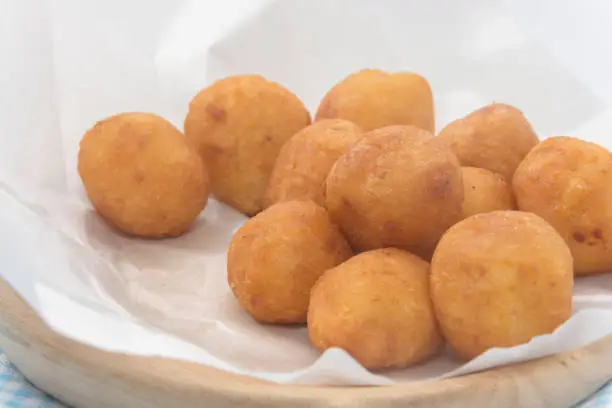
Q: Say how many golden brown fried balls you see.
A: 11